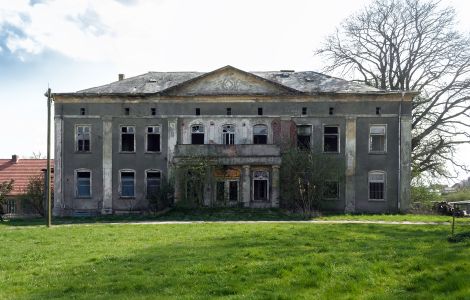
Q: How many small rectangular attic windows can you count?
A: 9